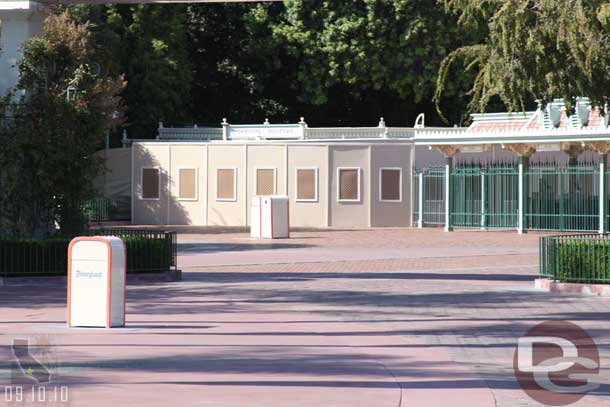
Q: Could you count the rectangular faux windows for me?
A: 7